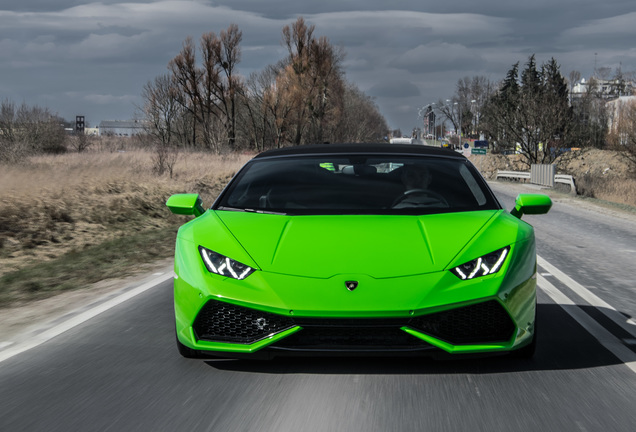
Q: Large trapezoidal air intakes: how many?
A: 2